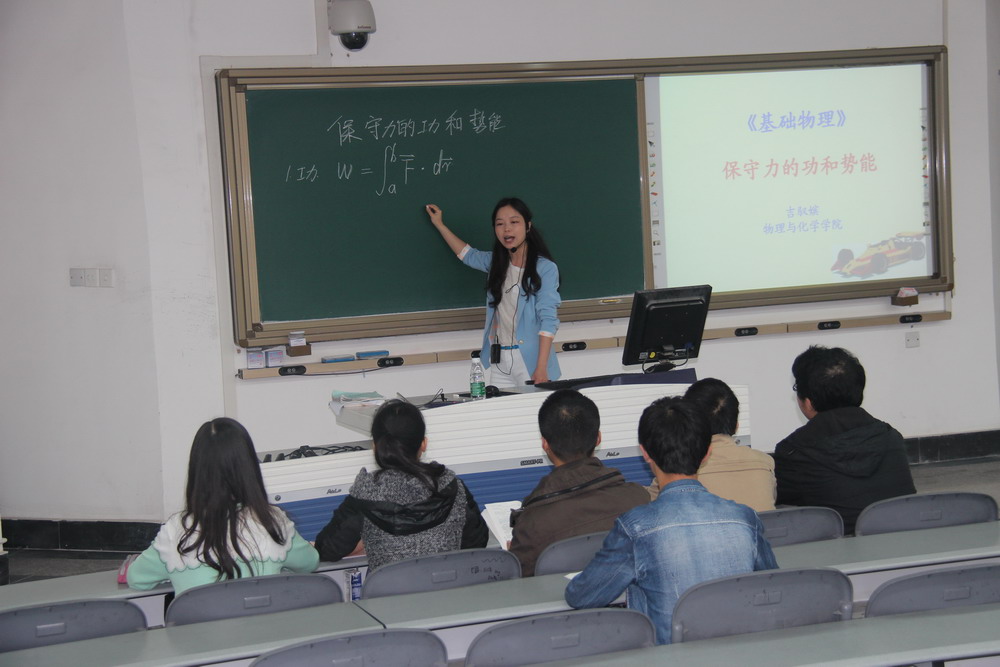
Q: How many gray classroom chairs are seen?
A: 10